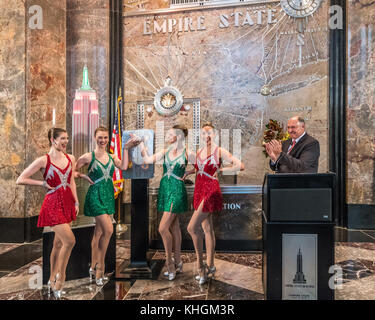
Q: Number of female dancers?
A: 4